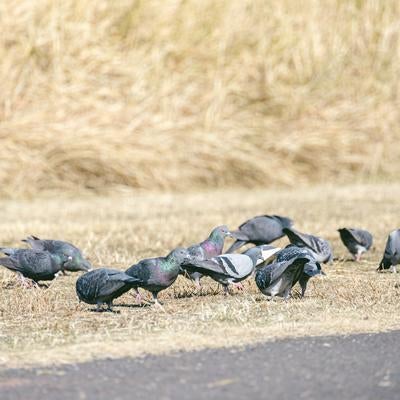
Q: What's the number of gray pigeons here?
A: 12